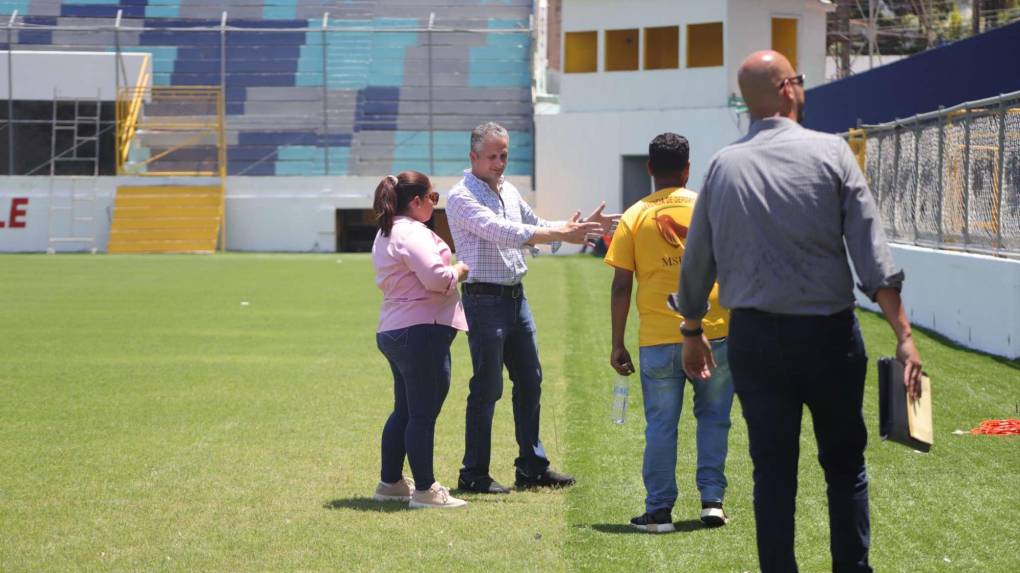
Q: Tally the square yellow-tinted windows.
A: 4